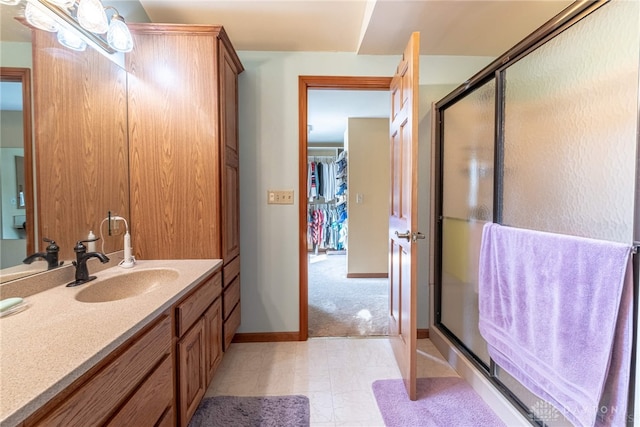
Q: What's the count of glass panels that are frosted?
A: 2